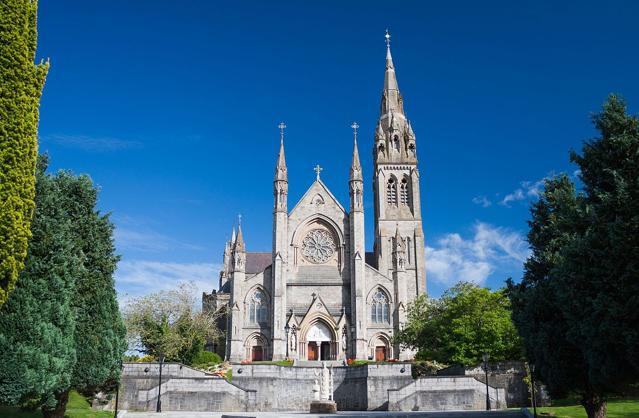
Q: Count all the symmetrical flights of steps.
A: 2